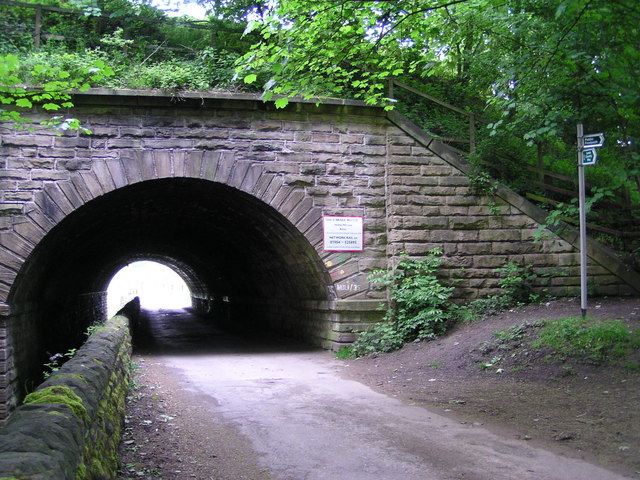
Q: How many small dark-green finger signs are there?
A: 2